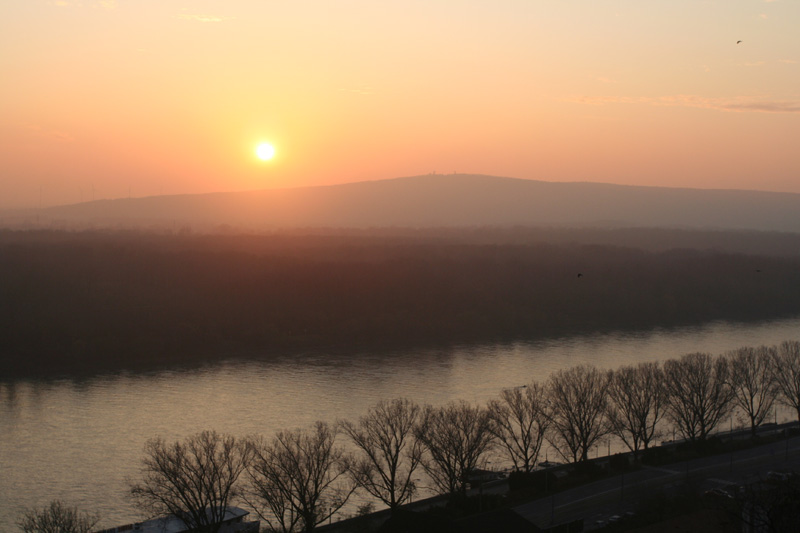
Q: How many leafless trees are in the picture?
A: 11